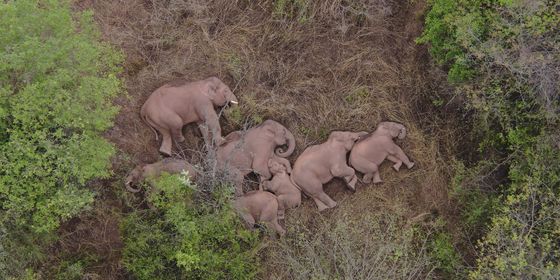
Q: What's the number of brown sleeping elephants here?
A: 7